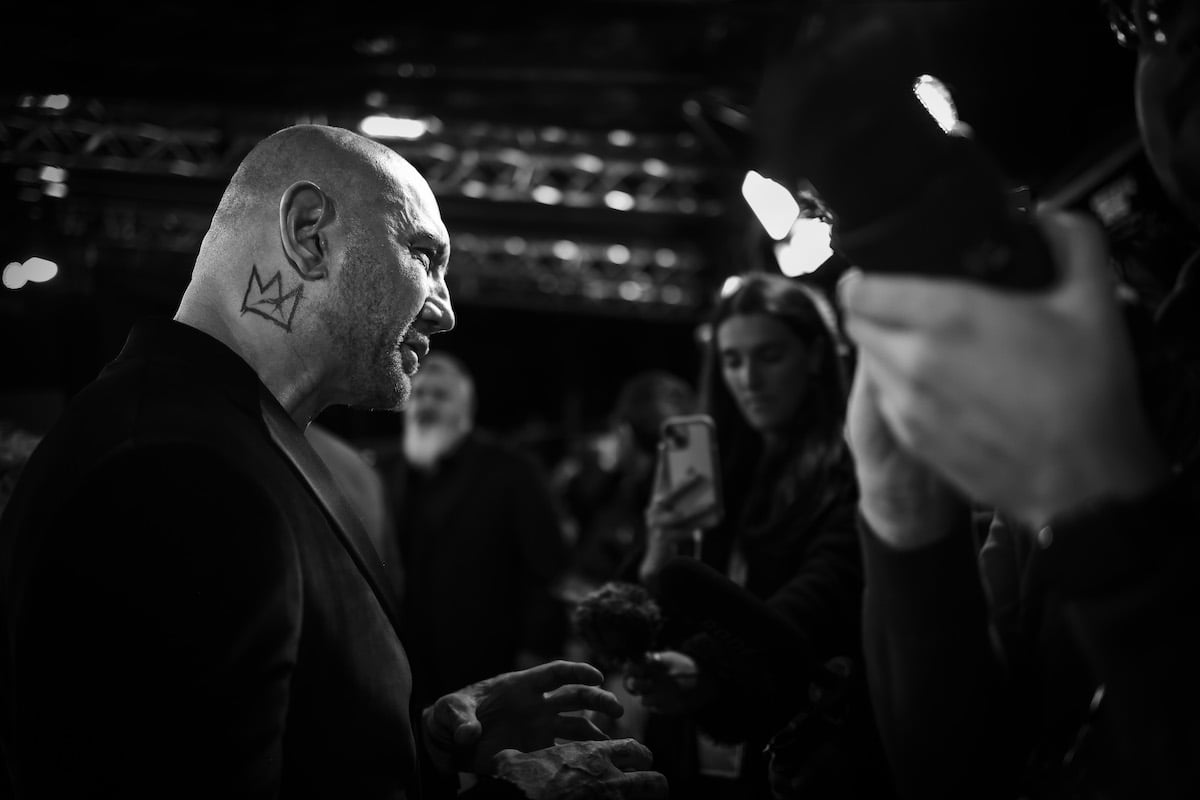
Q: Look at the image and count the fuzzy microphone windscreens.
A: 1